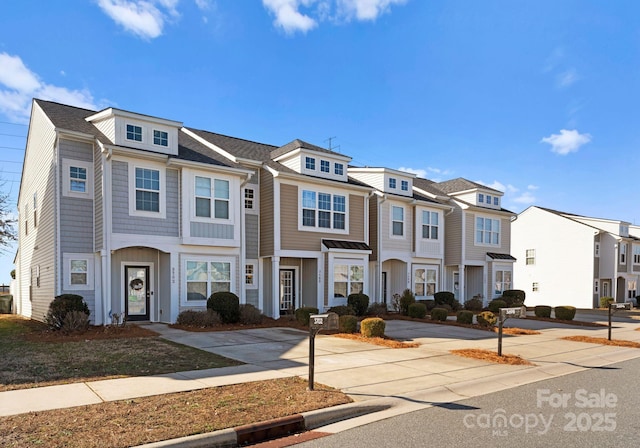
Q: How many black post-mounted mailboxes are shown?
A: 3